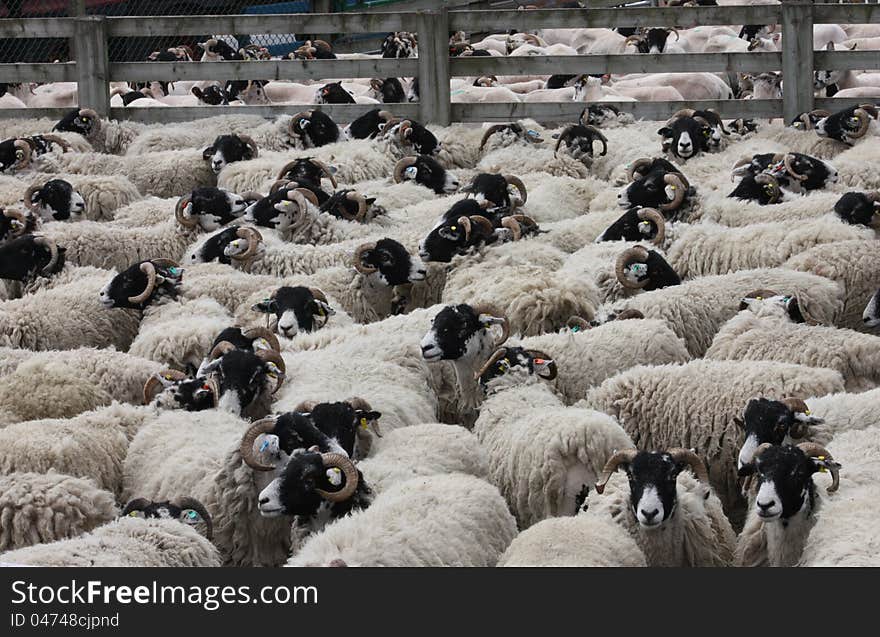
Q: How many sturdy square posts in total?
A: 3